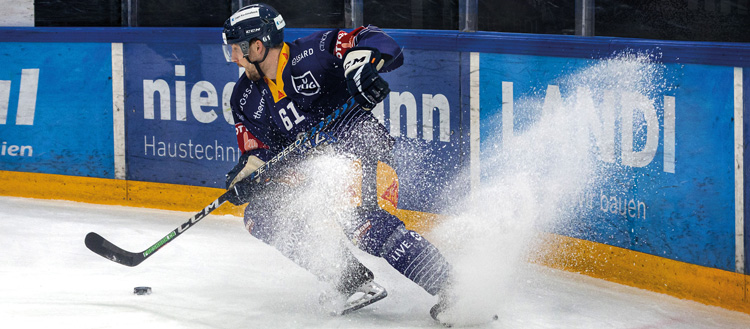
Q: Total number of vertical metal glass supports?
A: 5